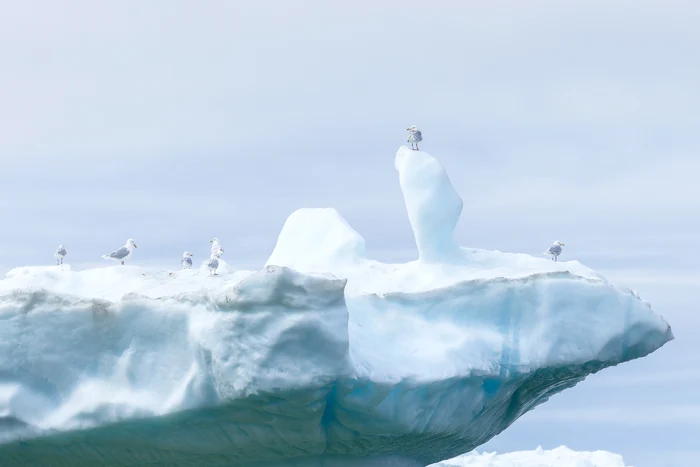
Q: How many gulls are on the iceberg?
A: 7